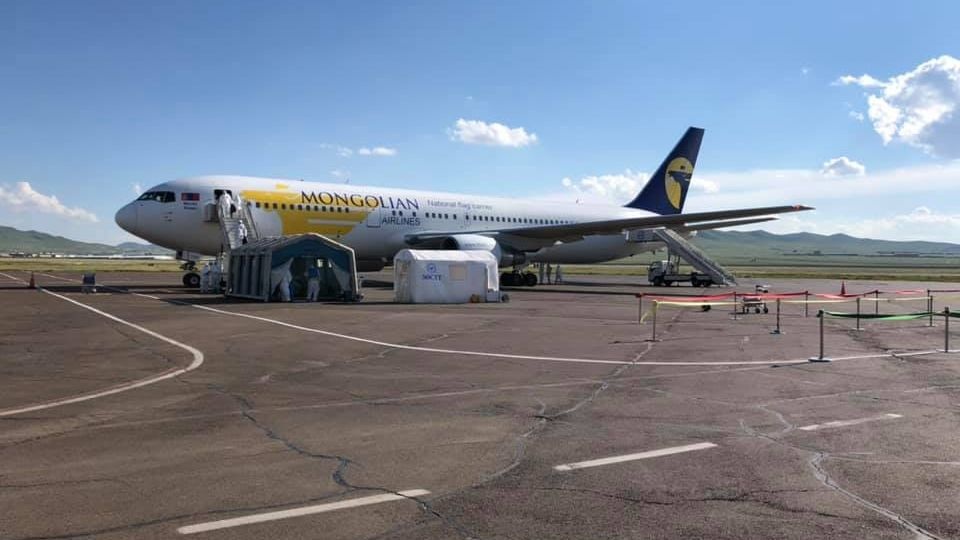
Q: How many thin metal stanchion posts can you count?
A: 11